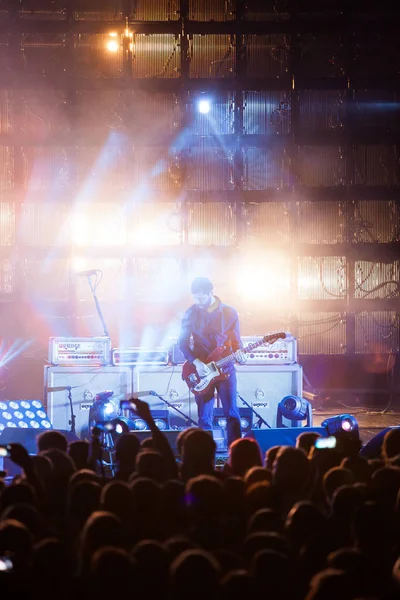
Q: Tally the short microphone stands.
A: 3